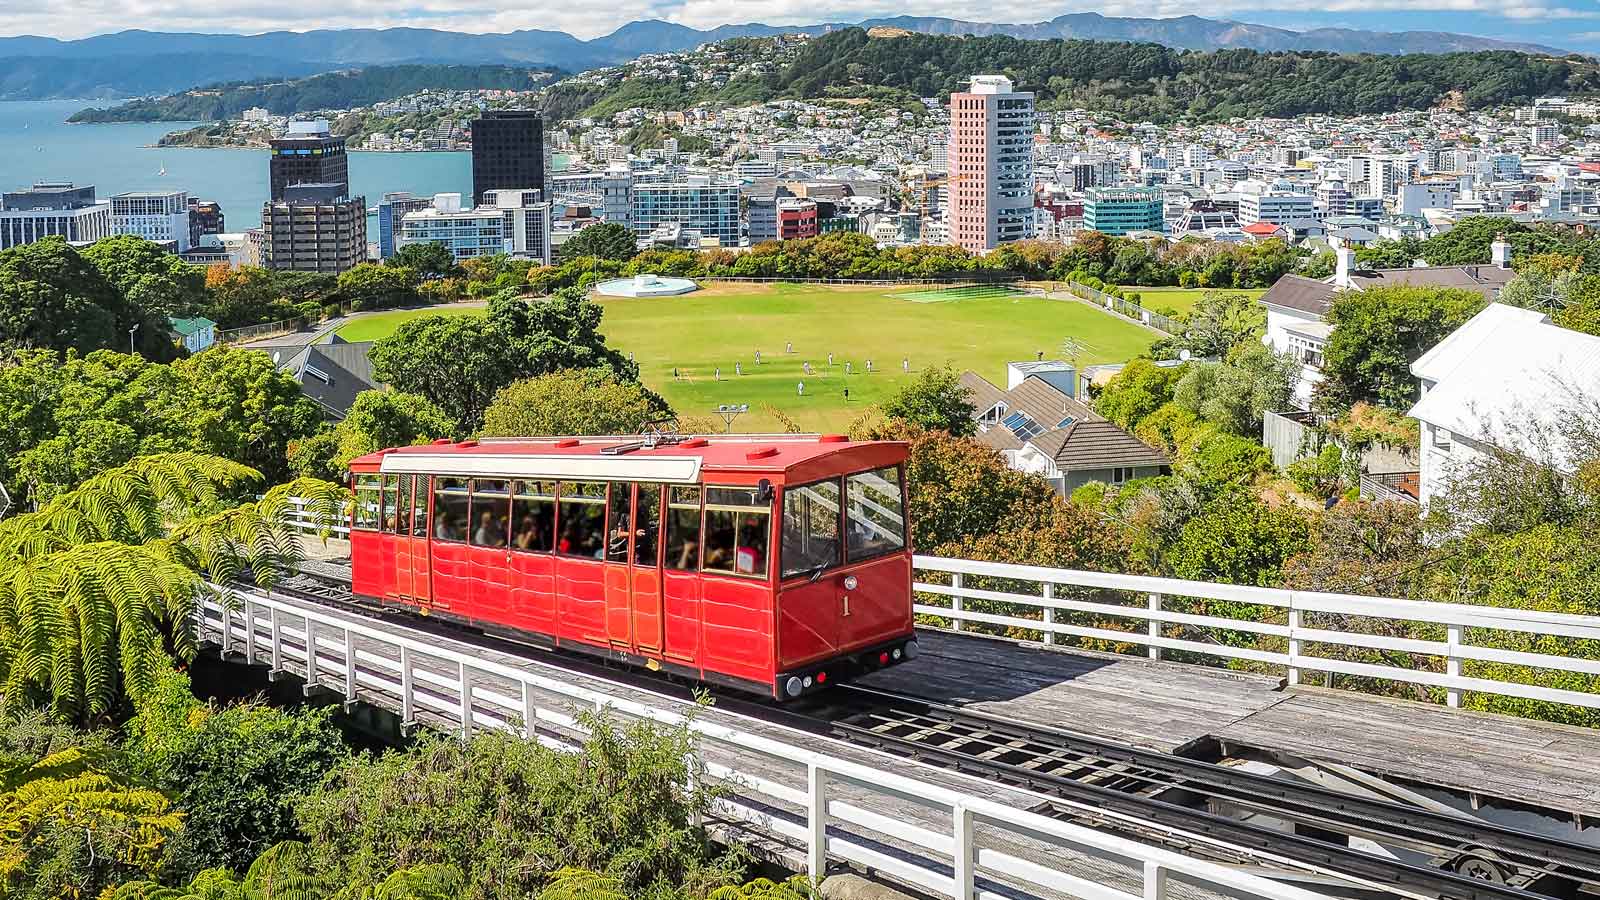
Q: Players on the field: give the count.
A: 13